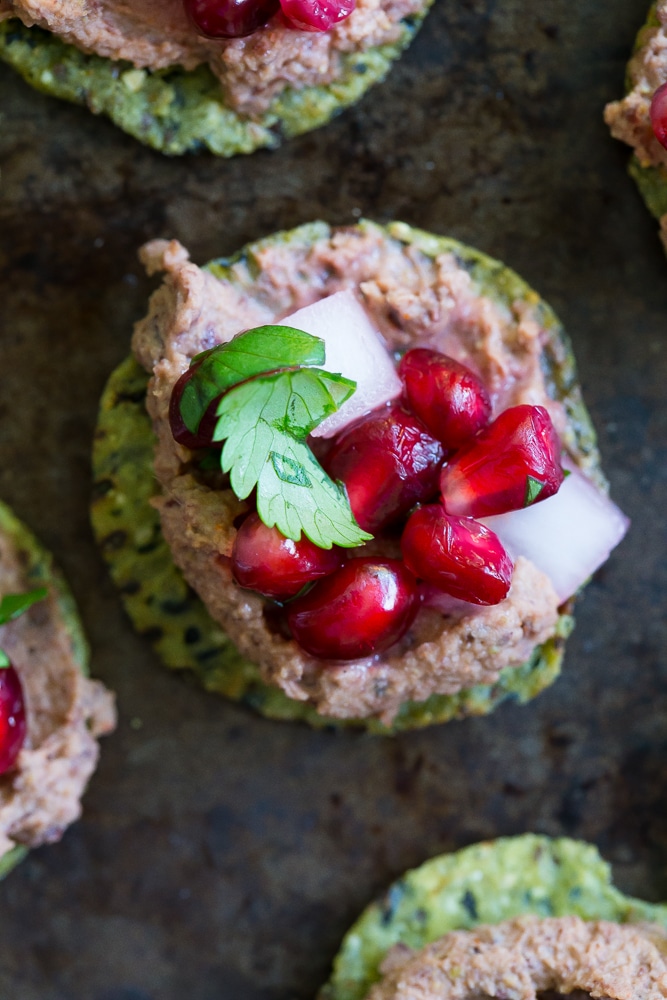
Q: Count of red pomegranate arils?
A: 11